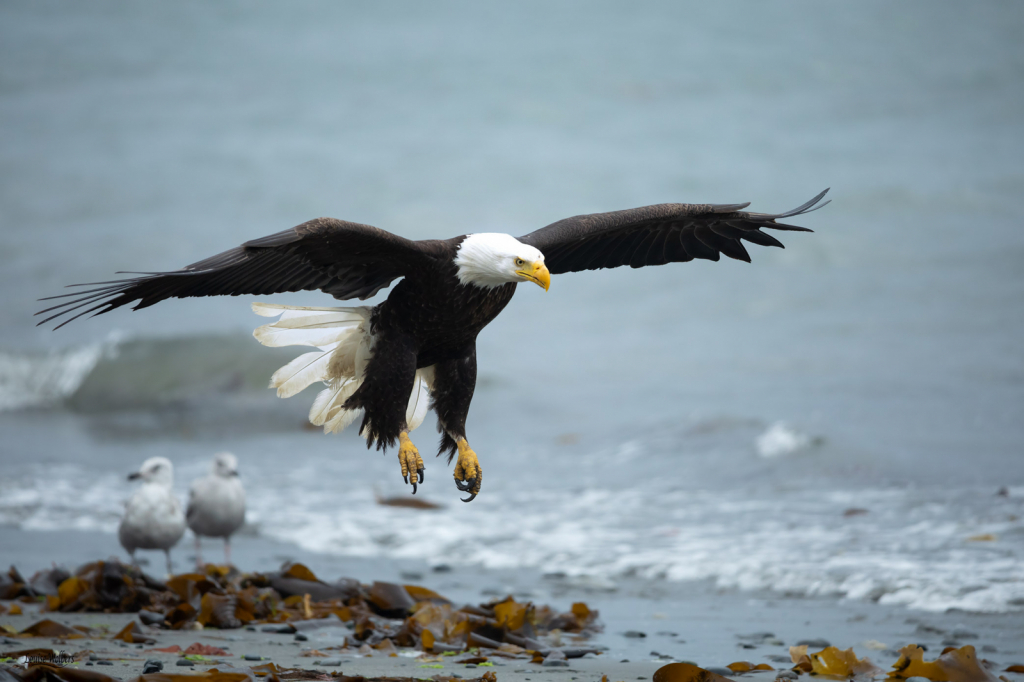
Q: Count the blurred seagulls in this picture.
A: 2